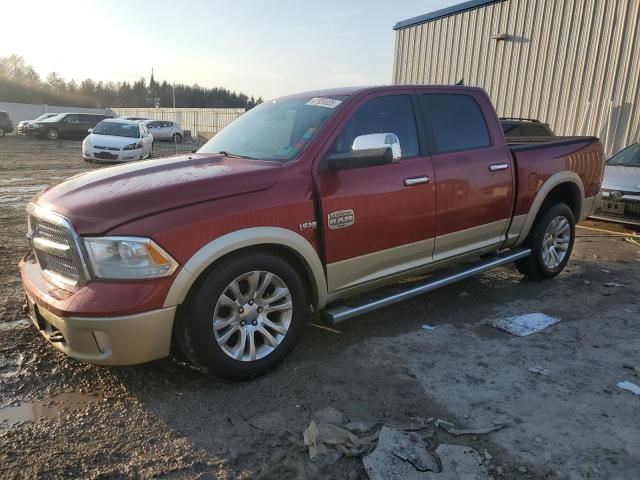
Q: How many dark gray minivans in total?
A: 1